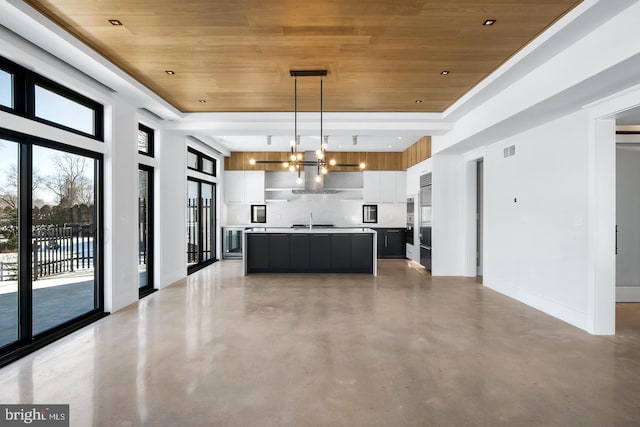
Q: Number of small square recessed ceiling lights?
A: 6